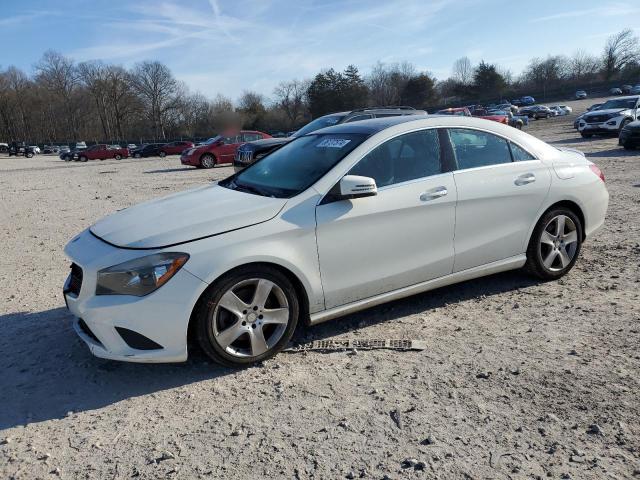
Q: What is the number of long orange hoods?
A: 0